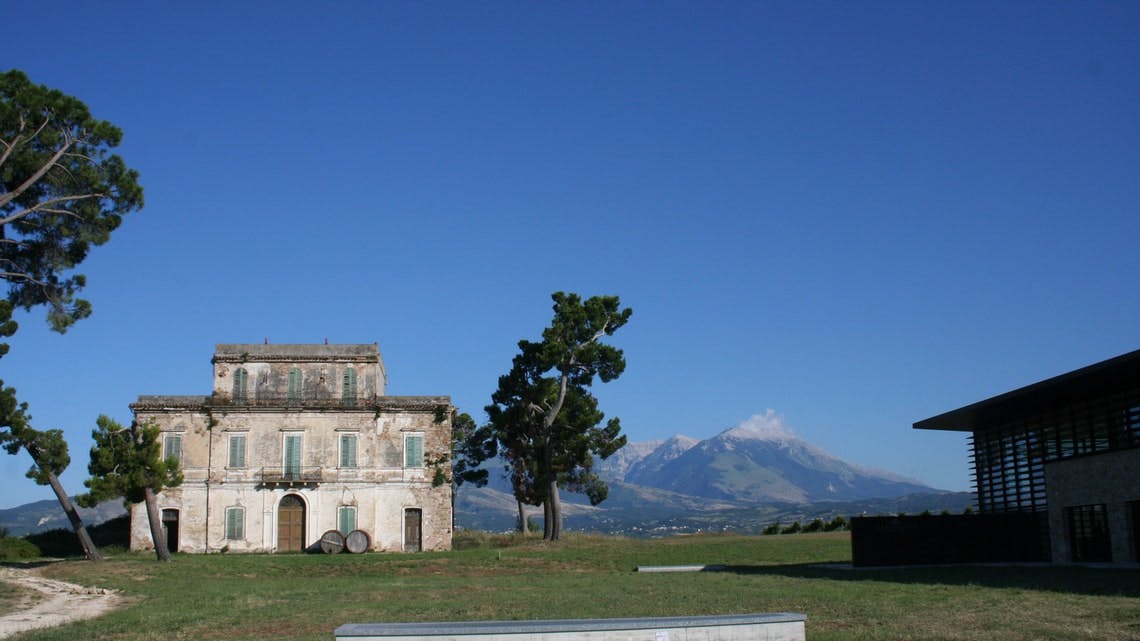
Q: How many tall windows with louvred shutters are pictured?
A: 10